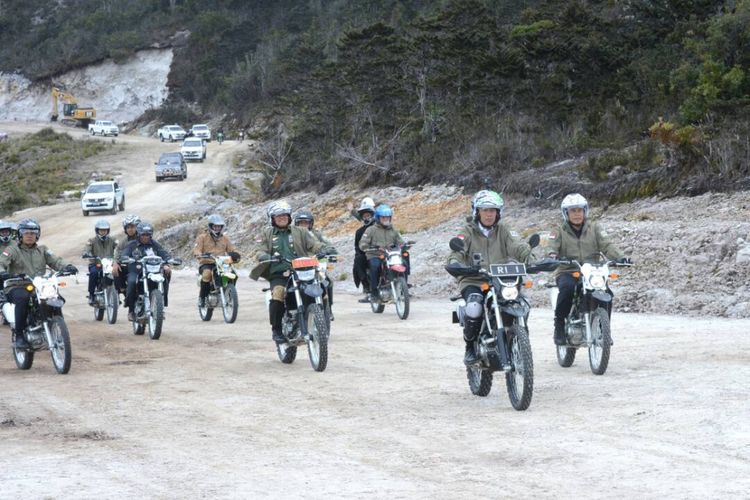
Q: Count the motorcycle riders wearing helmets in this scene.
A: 12